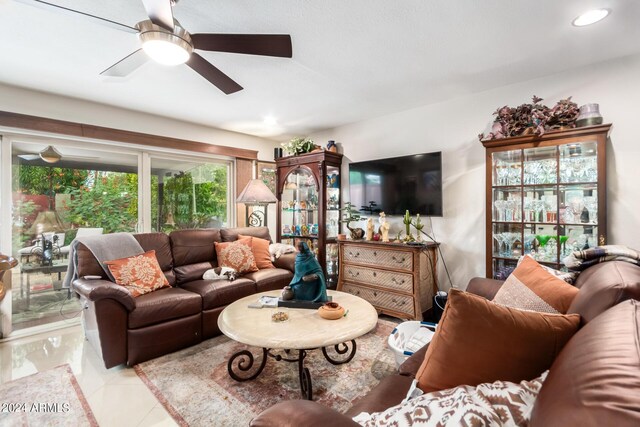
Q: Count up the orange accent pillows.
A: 5